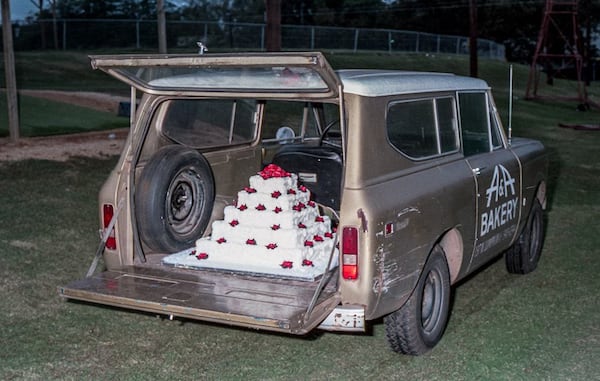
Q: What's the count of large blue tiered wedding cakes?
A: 0